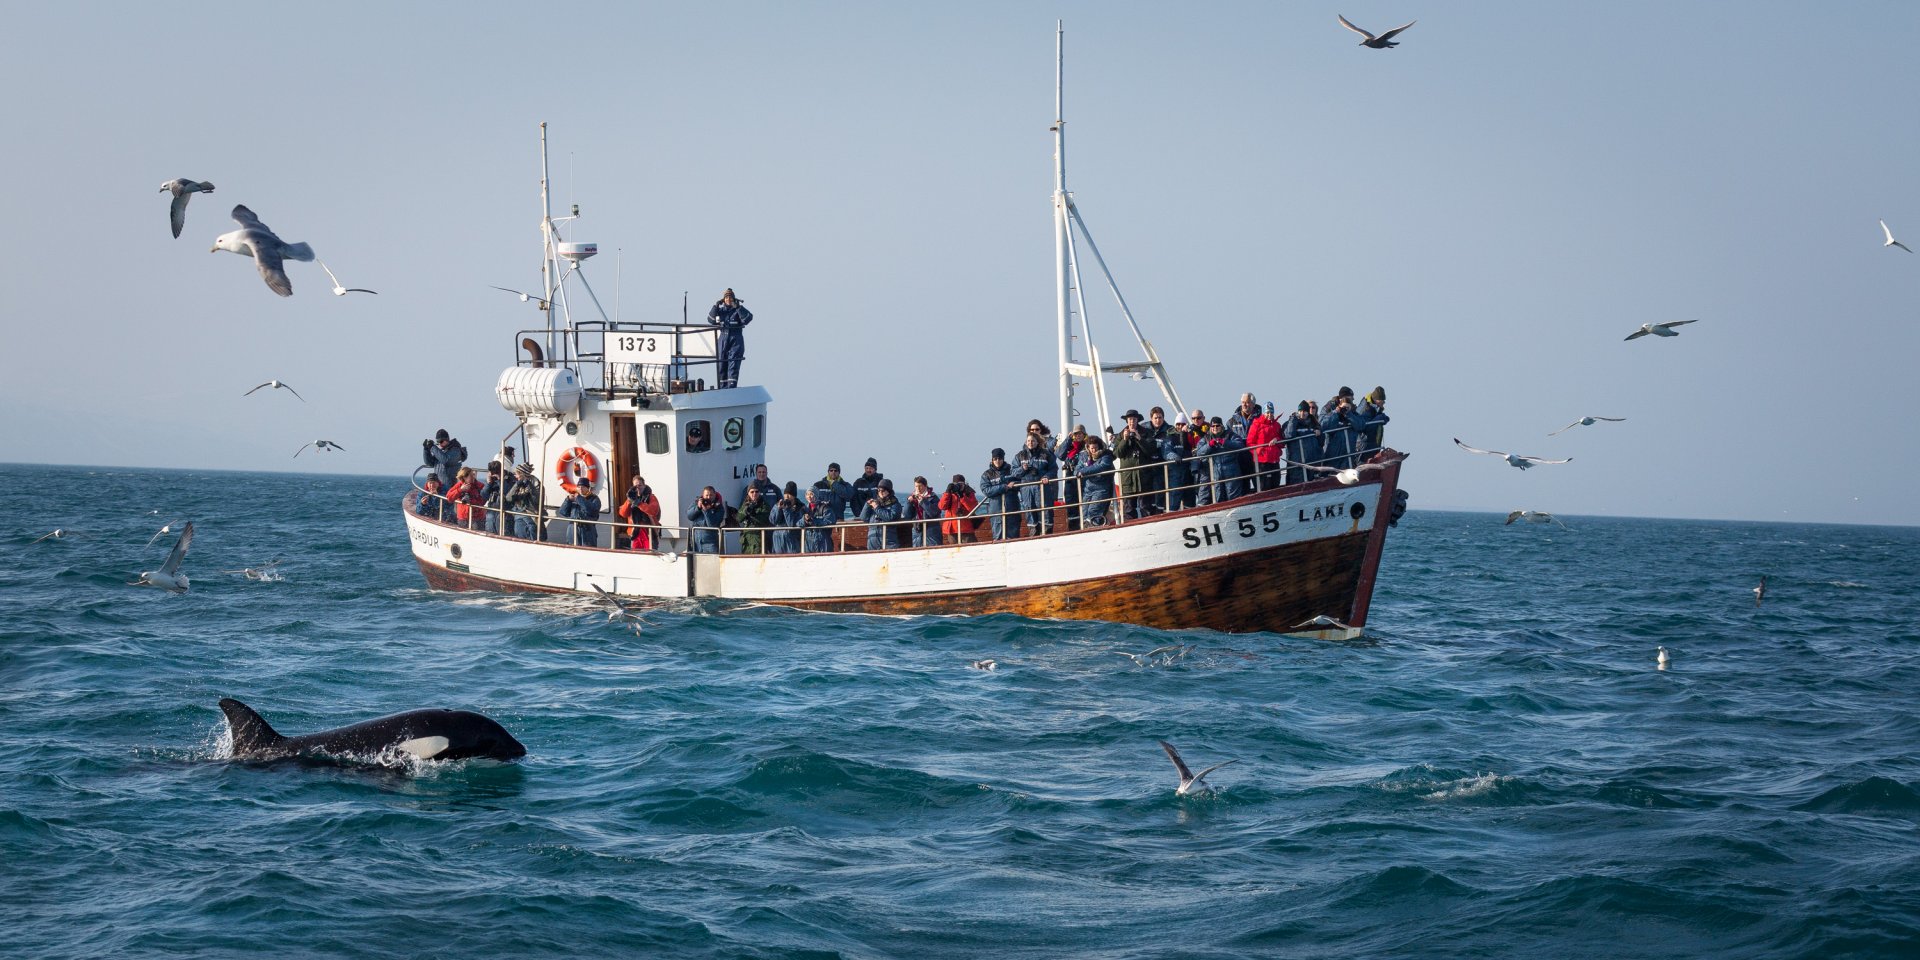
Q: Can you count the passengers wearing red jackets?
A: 4